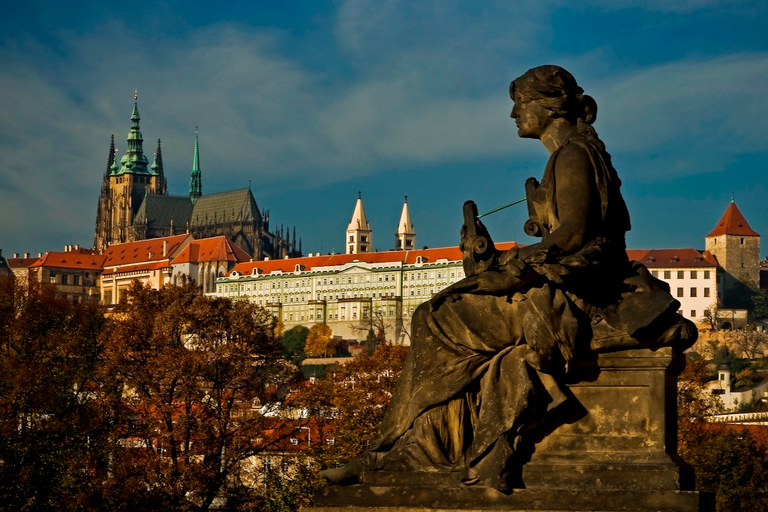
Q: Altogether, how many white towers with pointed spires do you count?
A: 2